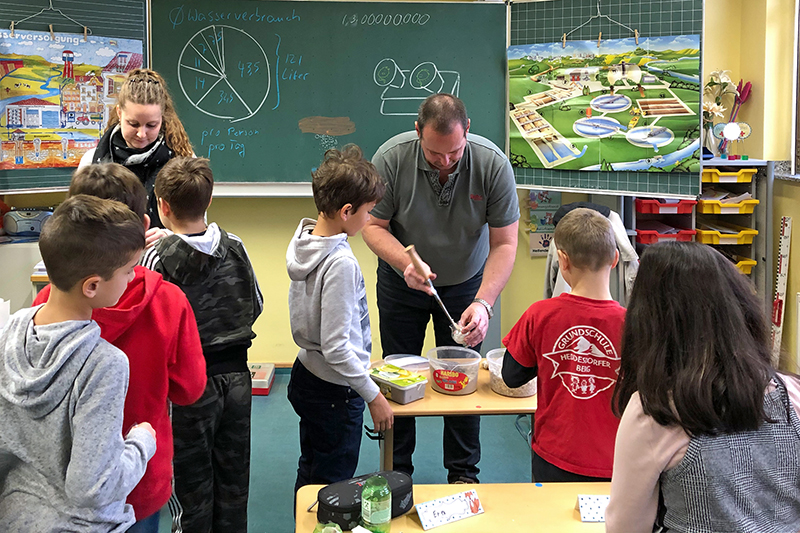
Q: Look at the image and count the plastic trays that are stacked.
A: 6